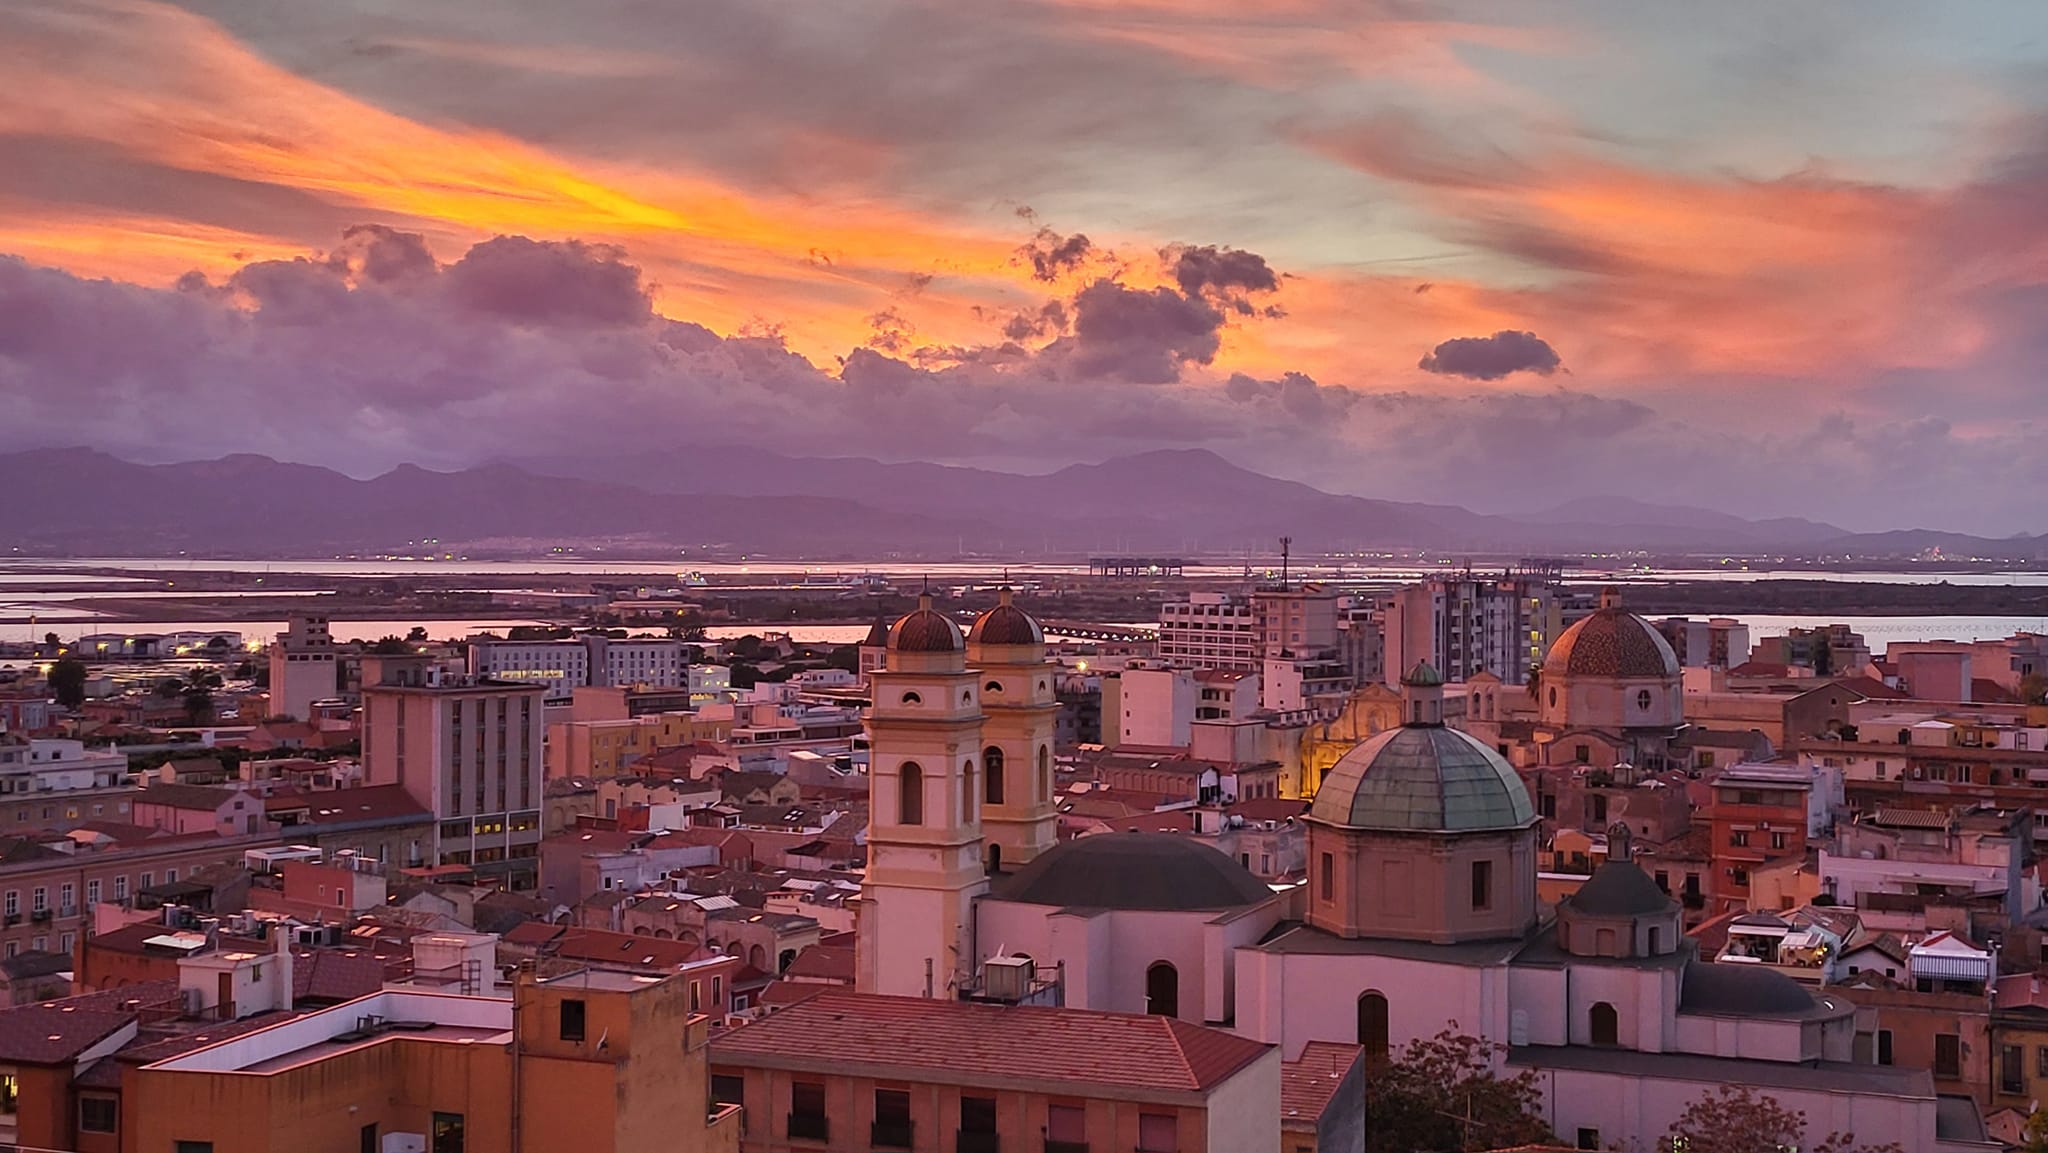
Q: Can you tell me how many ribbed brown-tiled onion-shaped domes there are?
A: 2